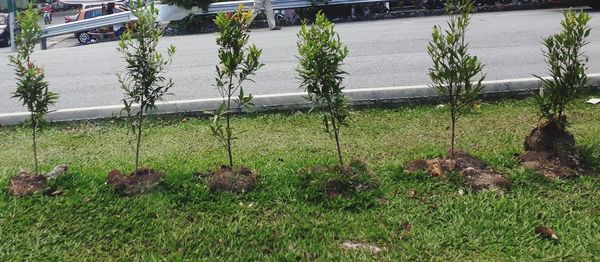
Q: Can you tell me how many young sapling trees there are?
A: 6